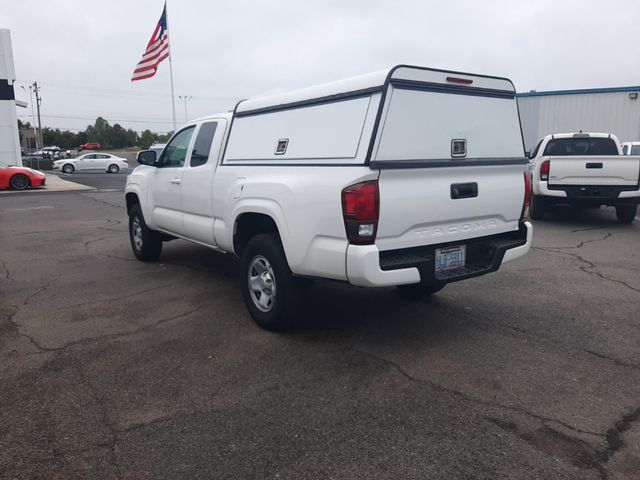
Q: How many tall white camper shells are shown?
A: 1